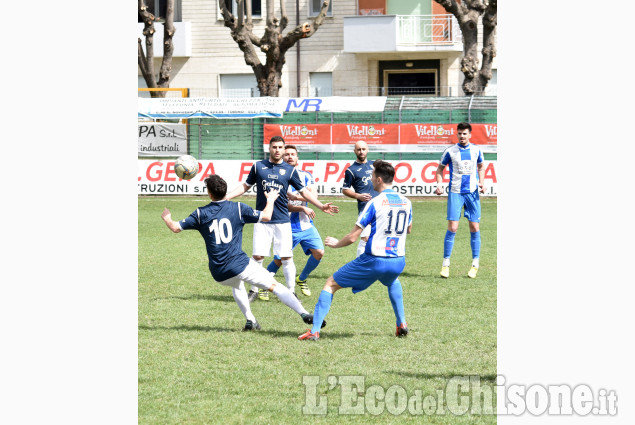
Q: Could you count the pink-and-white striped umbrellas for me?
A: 0